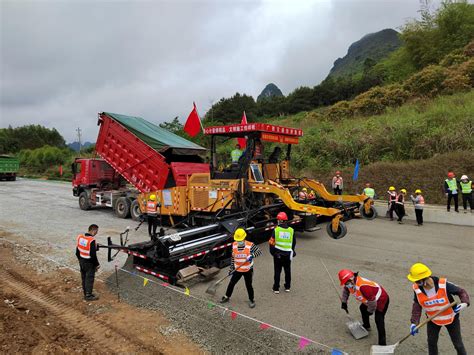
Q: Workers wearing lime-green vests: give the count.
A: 5